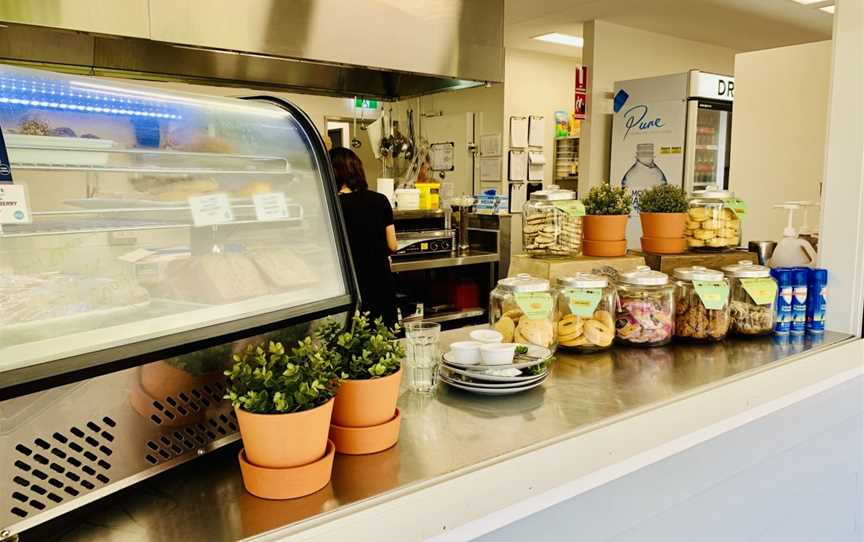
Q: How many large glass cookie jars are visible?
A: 7